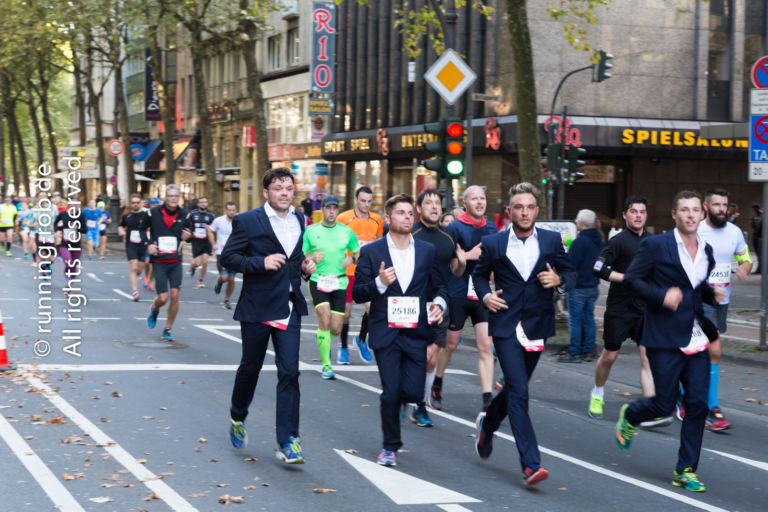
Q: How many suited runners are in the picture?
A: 4